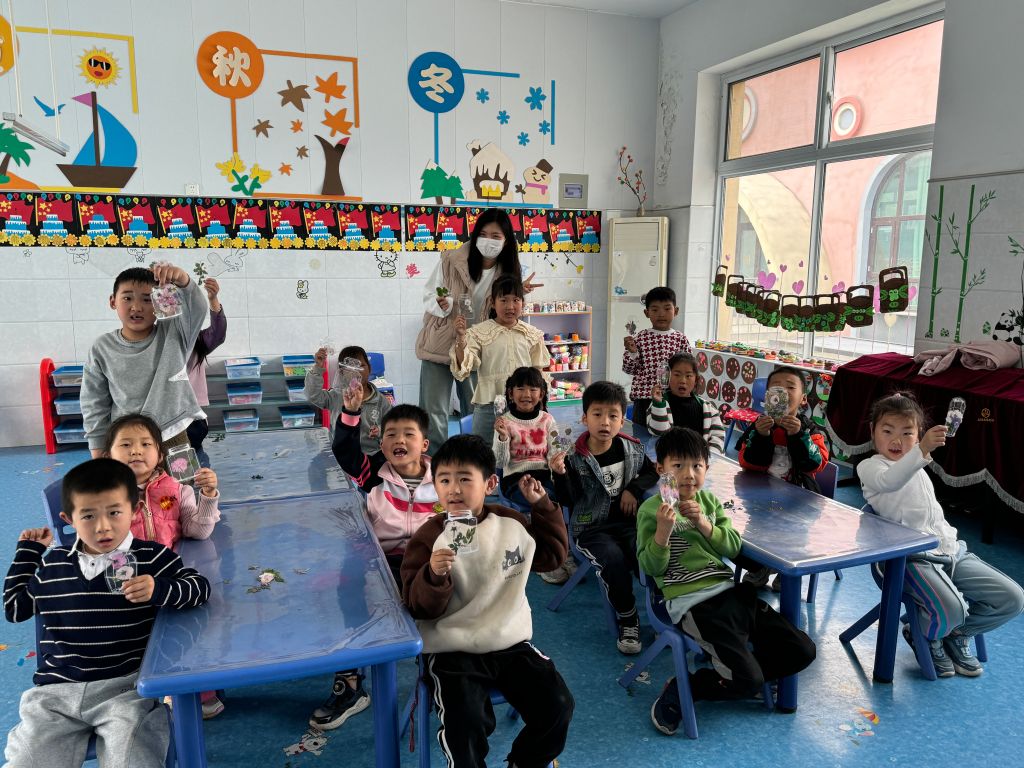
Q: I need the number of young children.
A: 15